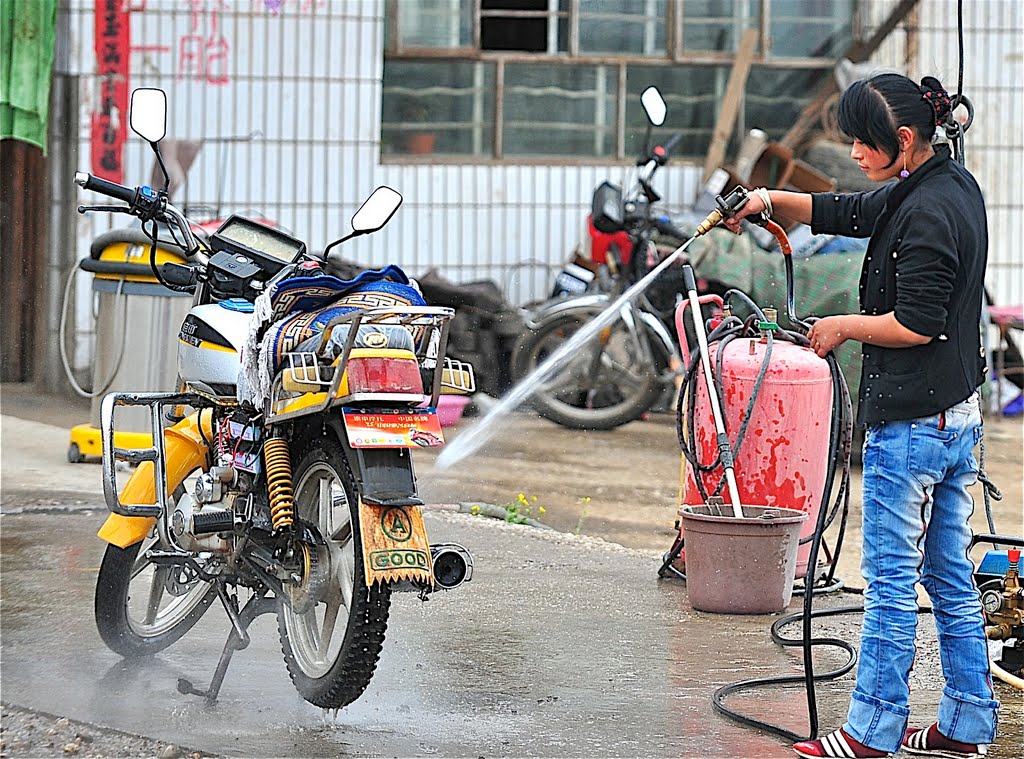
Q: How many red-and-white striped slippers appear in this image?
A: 2